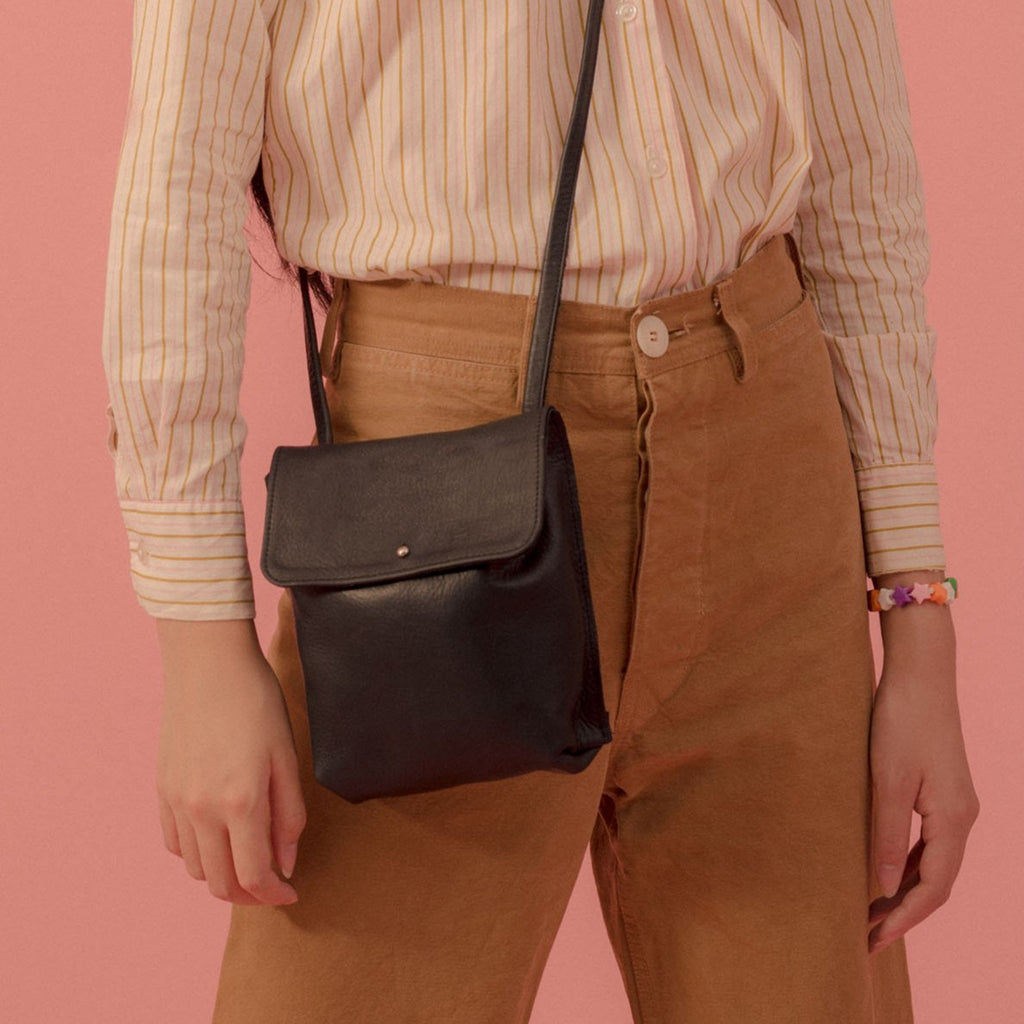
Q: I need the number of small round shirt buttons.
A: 3